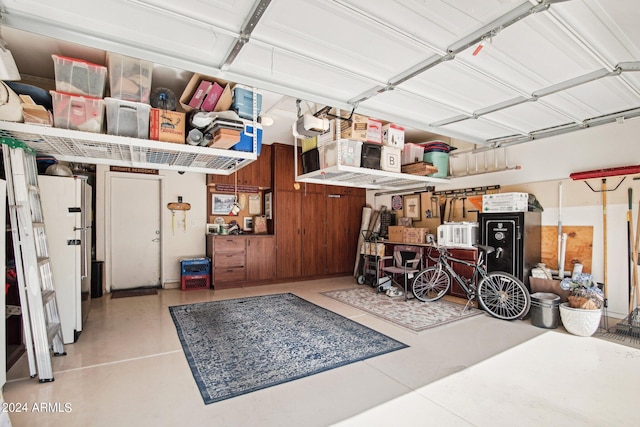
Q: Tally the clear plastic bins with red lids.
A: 2